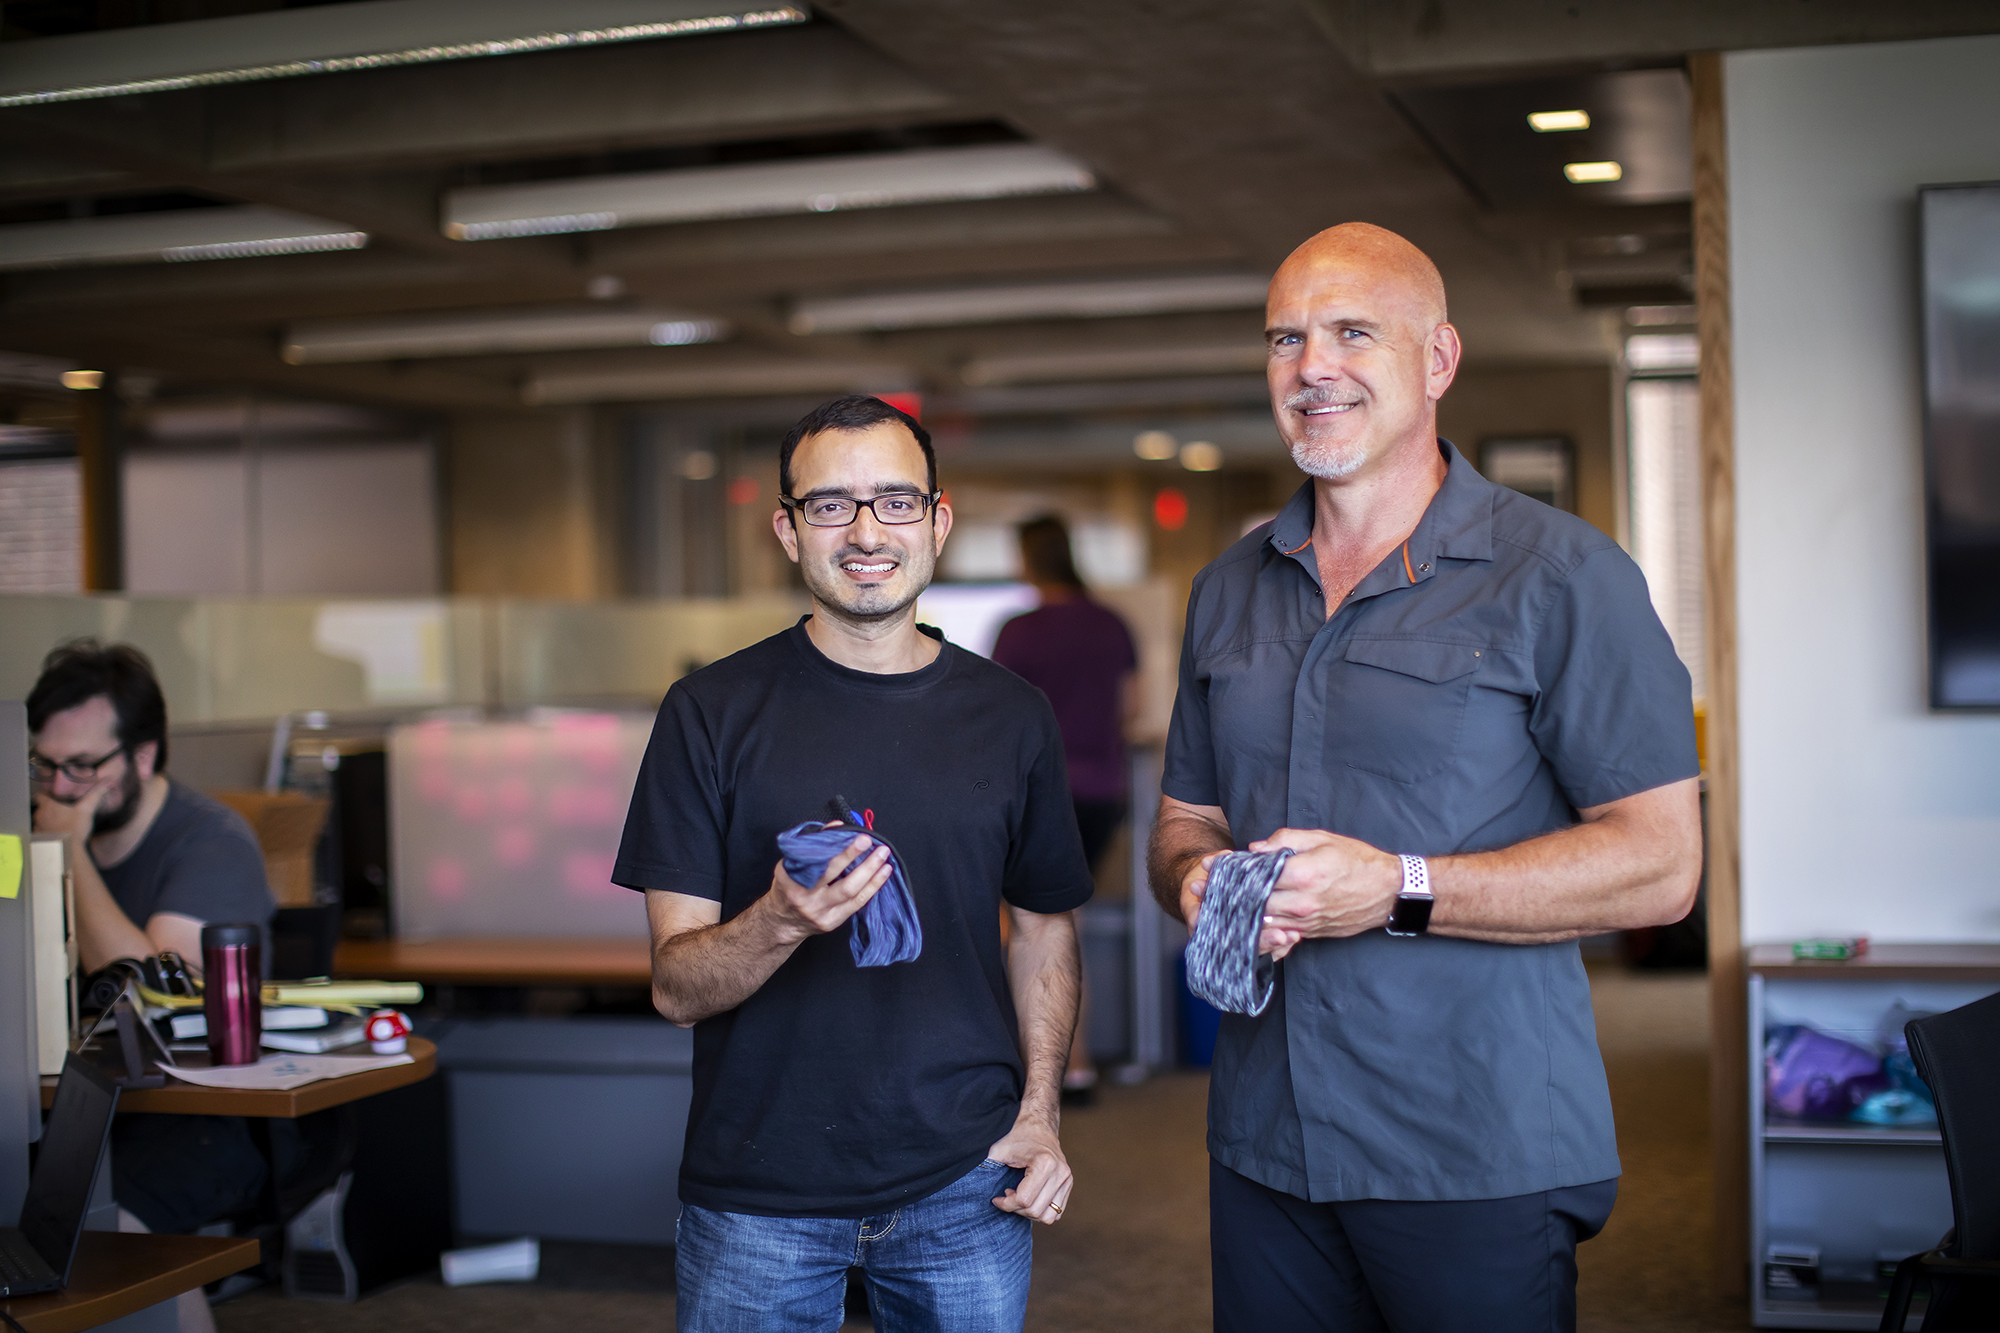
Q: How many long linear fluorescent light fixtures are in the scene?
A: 7